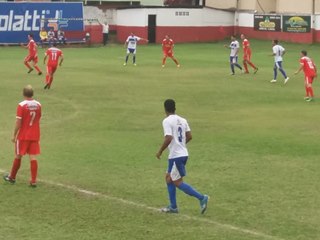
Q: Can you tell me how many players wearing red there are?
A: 6